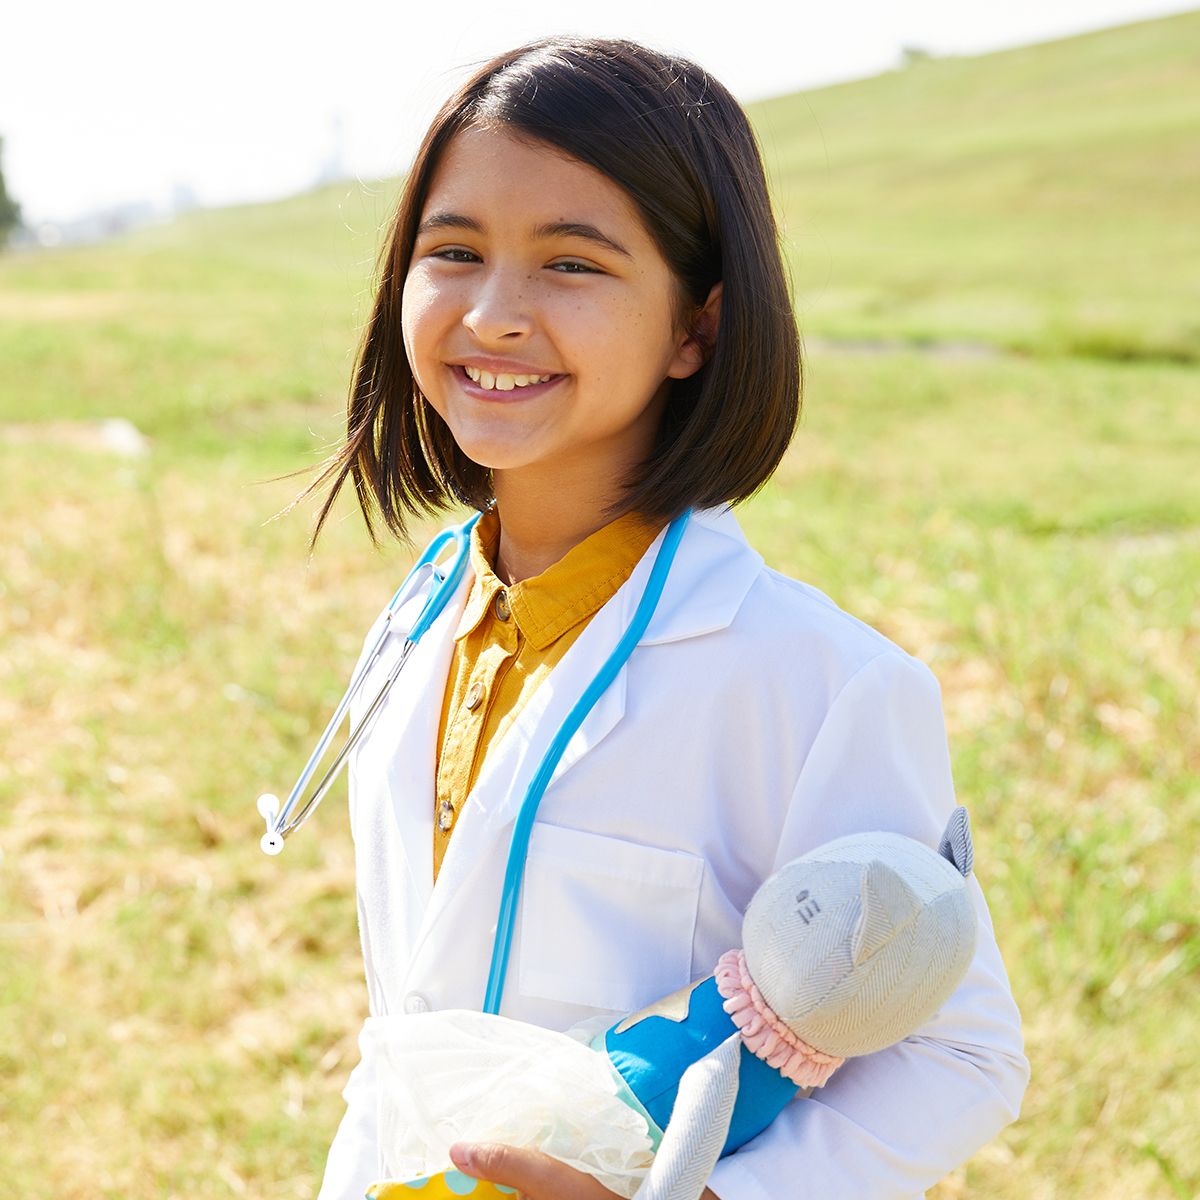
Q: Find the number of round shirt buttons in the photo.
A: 3